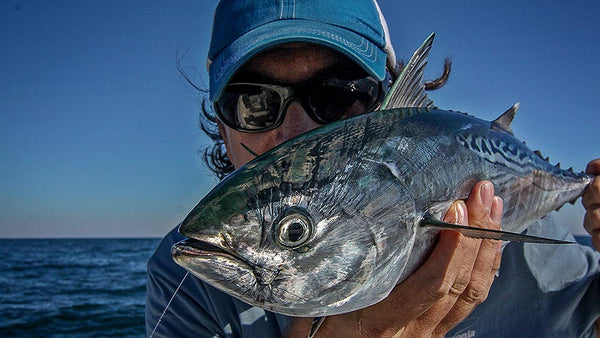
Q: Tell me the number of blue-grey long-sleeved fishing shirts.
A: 1